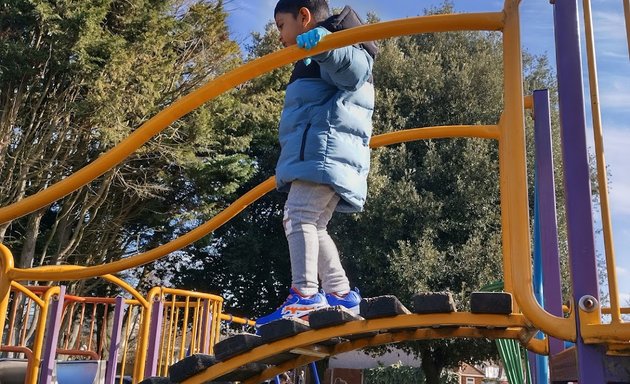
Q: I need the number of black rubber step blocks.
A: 8